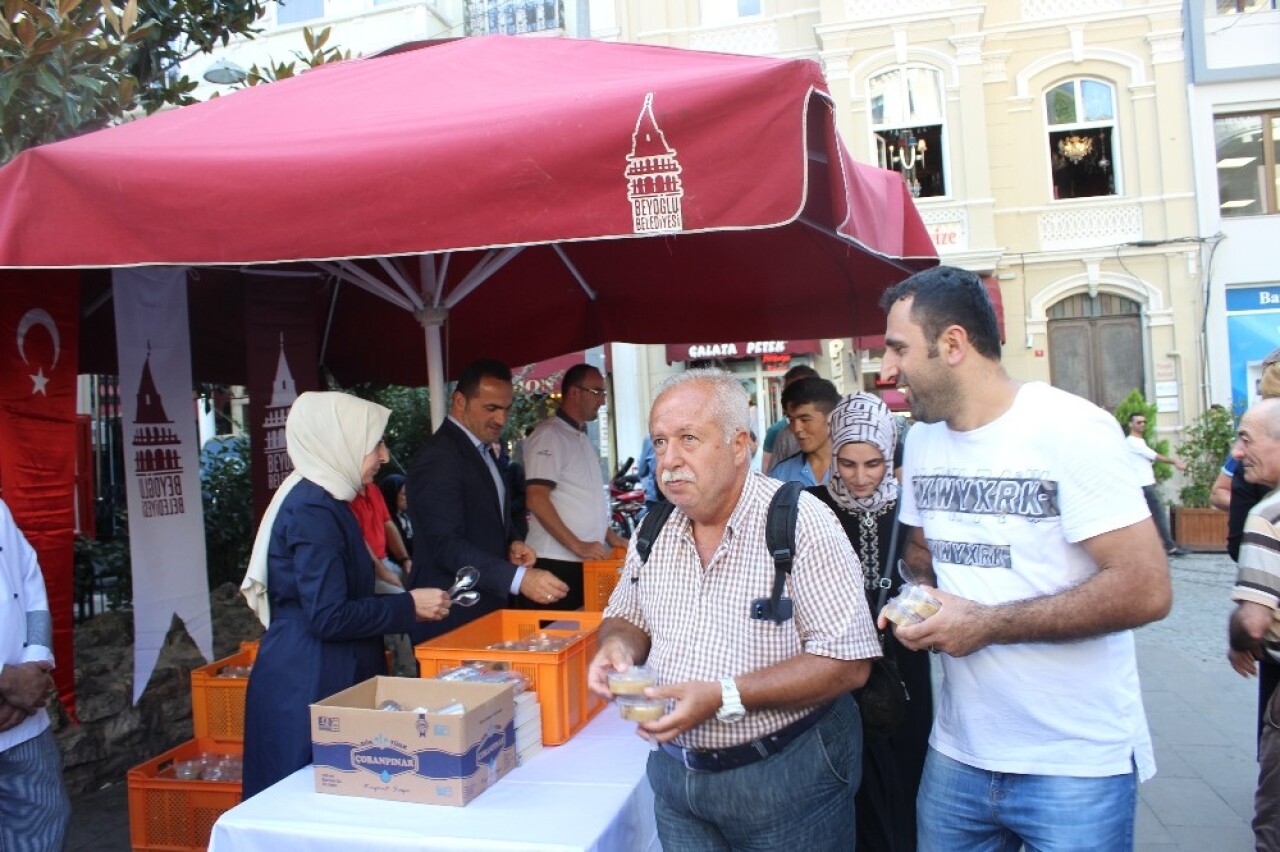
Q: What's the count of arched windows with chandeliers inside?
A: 2